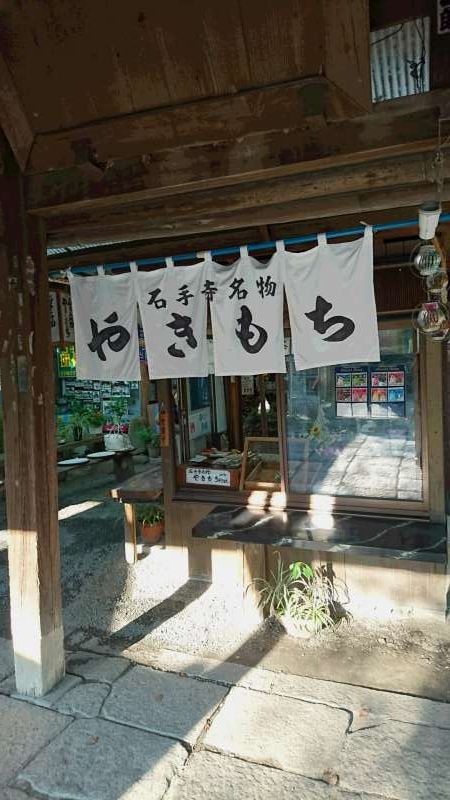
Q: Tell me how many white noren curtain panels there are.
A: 4